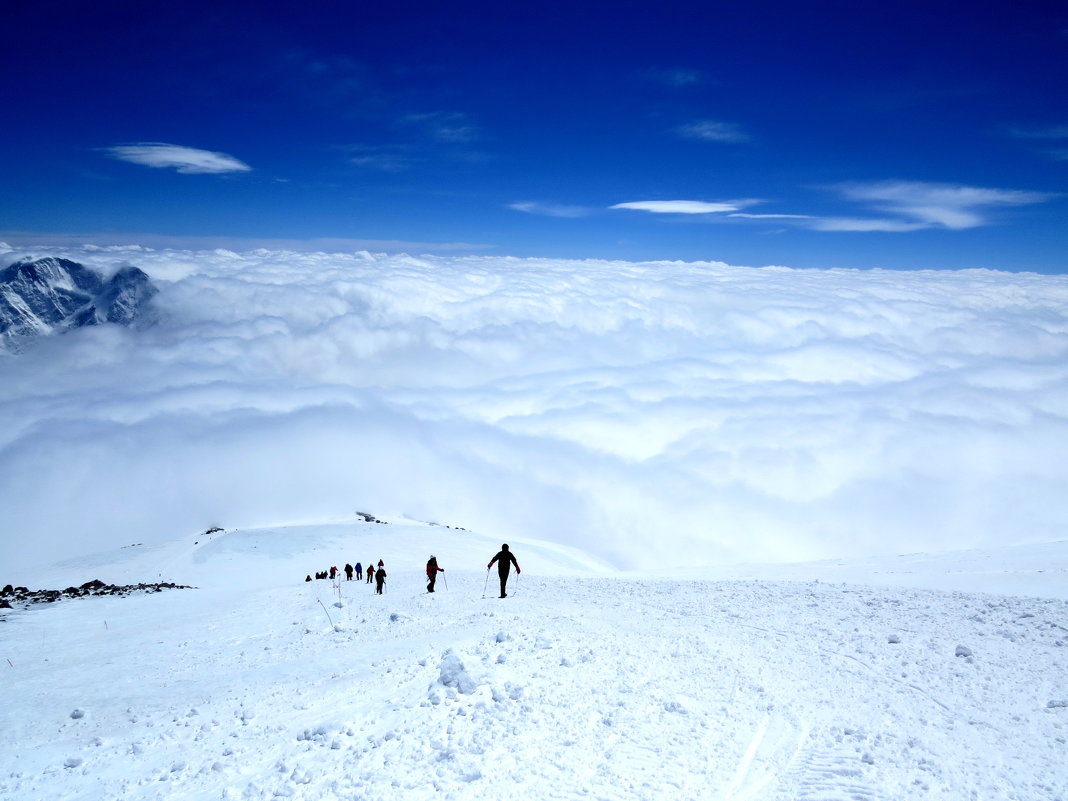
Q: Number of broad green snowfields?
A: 0